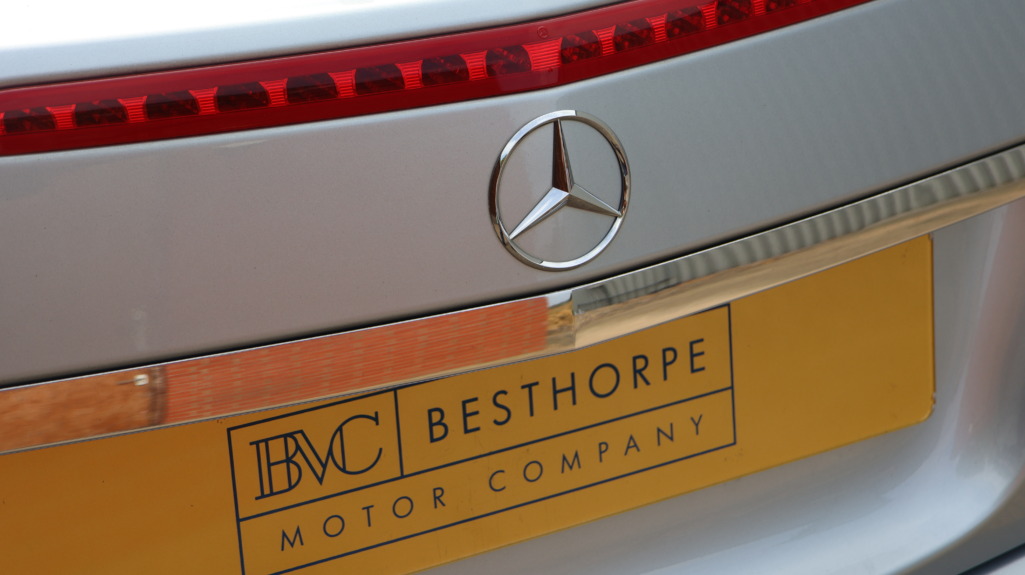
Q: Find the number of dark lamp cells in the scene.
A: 13